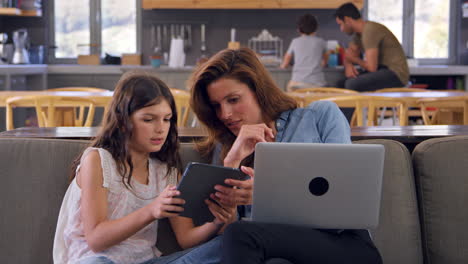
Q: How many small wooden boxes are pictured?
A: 2